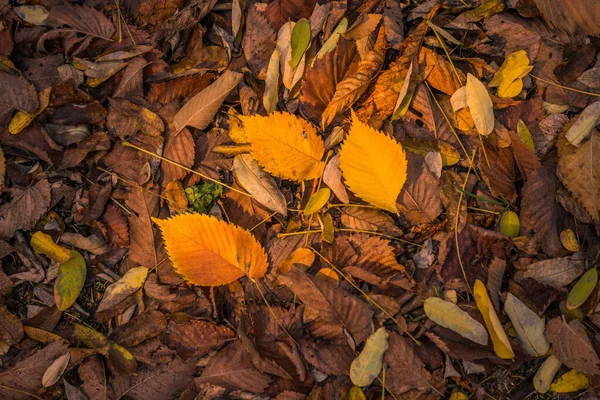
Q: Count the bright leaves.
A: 3